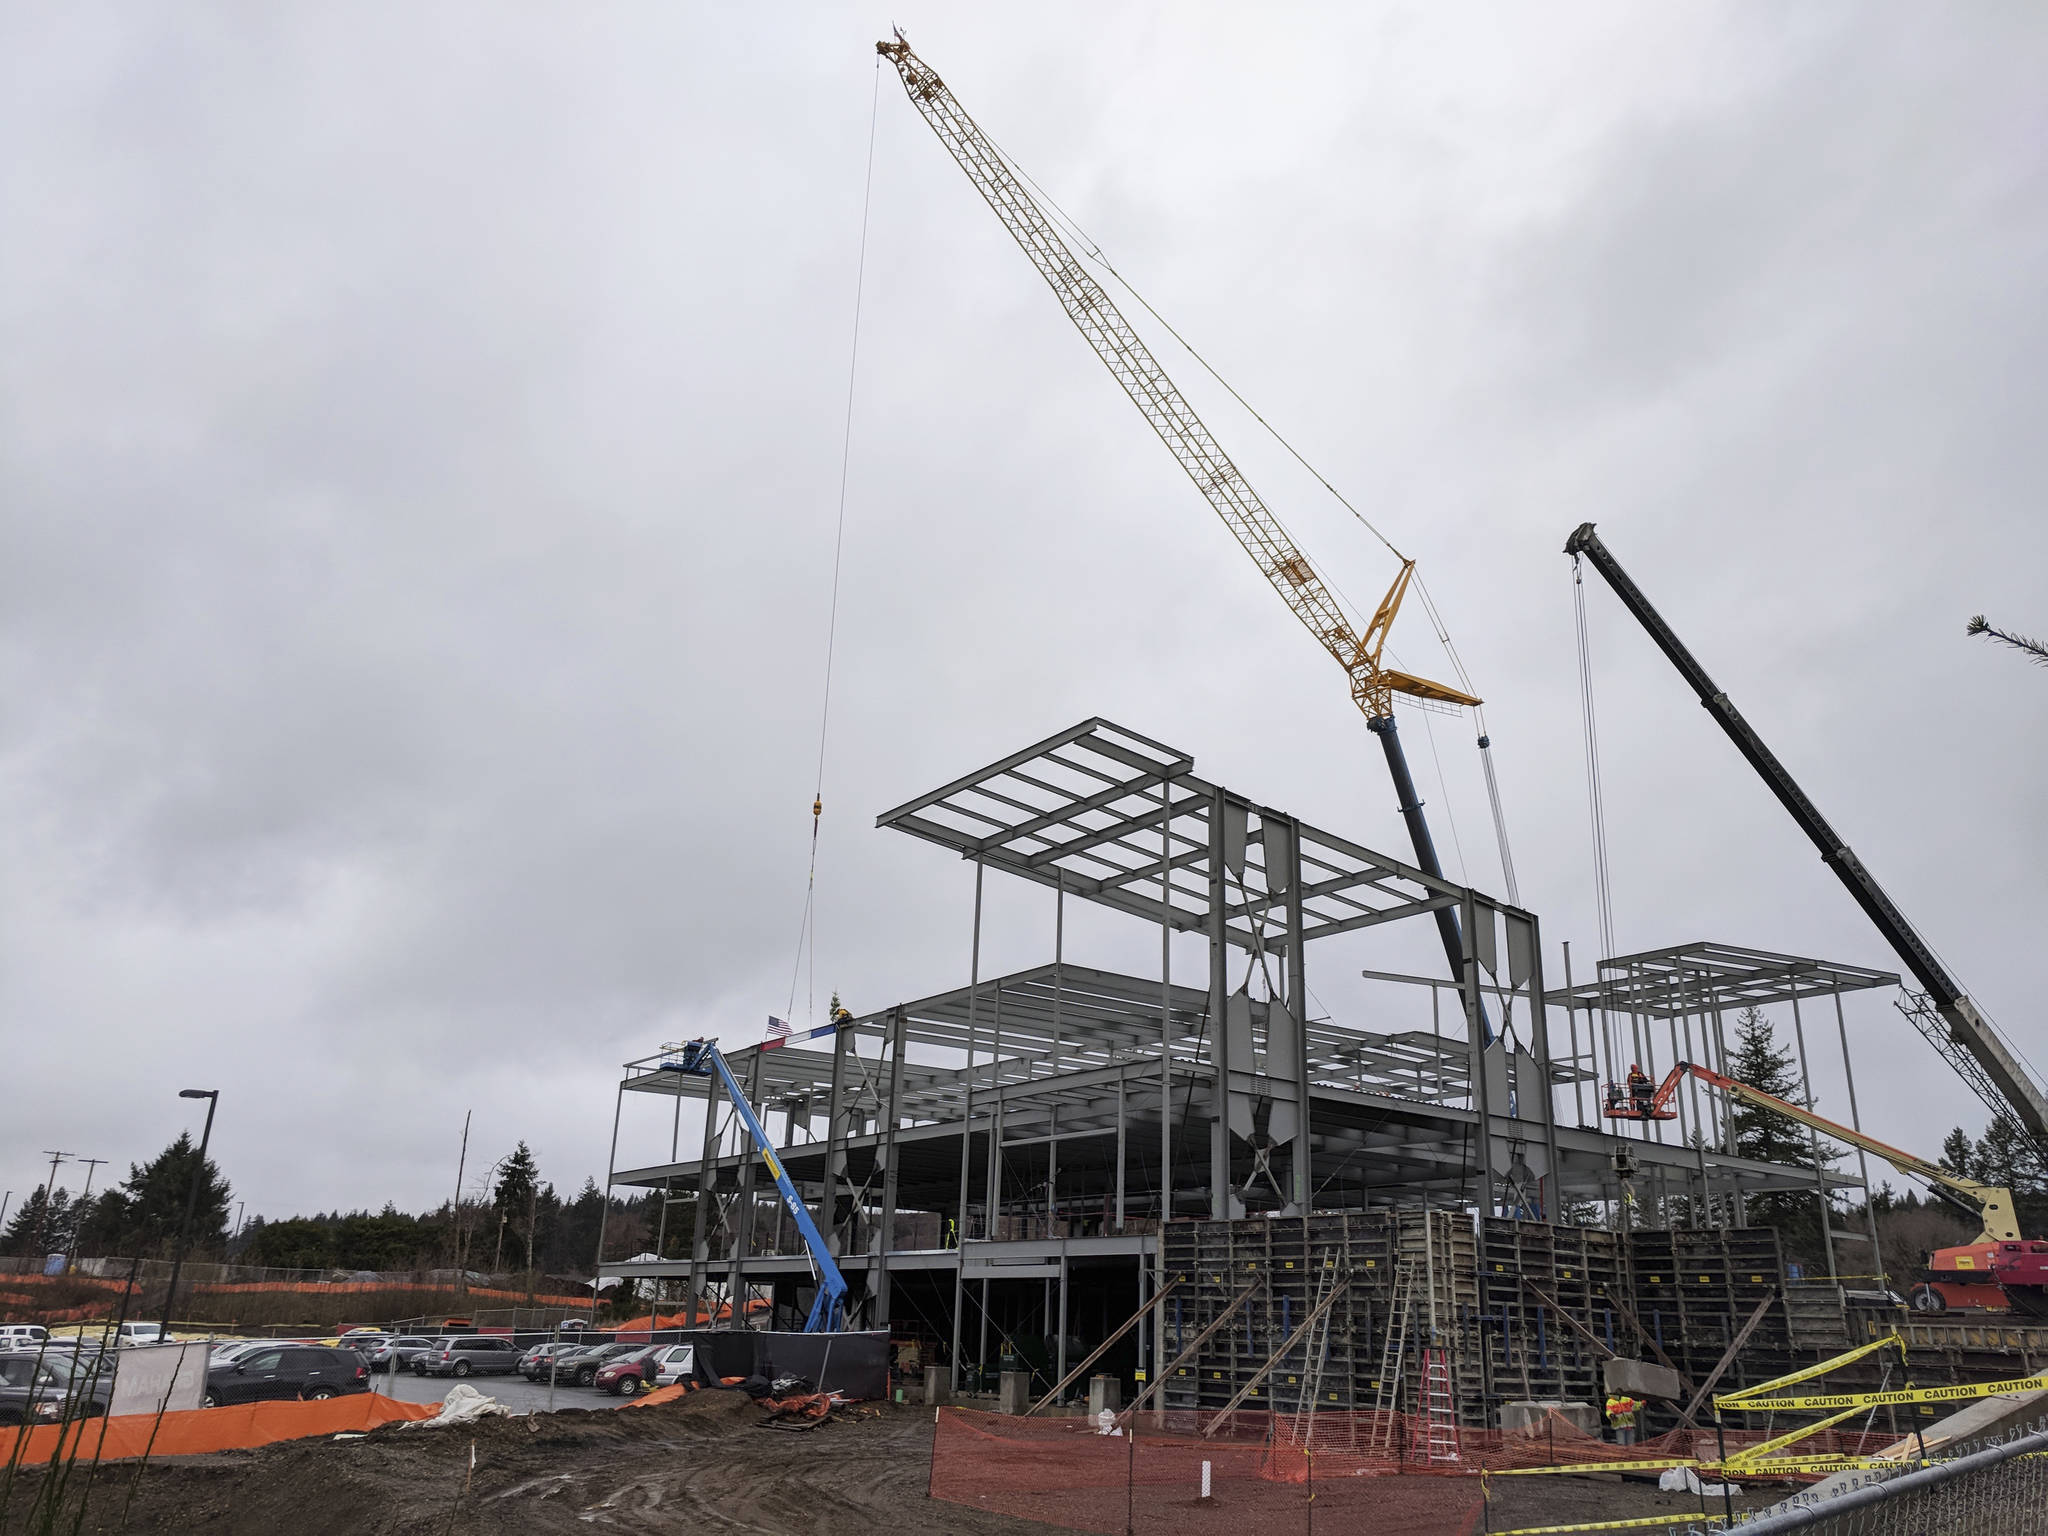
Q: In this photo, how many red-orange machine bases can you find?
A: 1